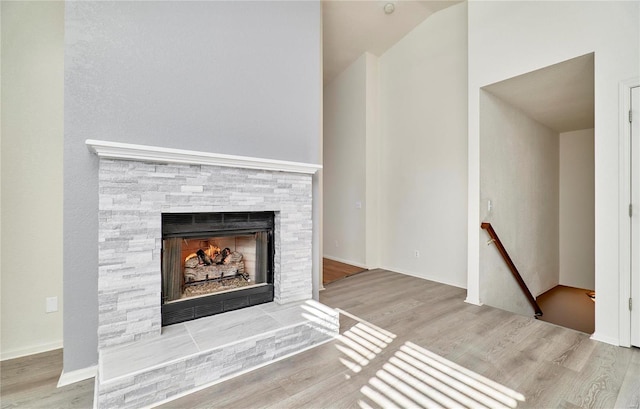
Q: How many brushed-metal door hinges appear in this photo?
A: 3